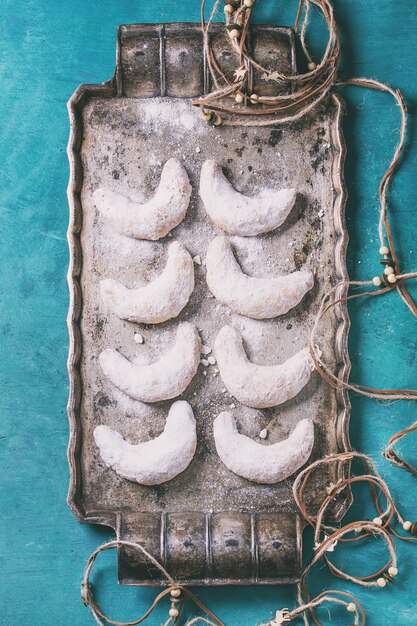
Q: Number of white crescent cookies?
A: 8